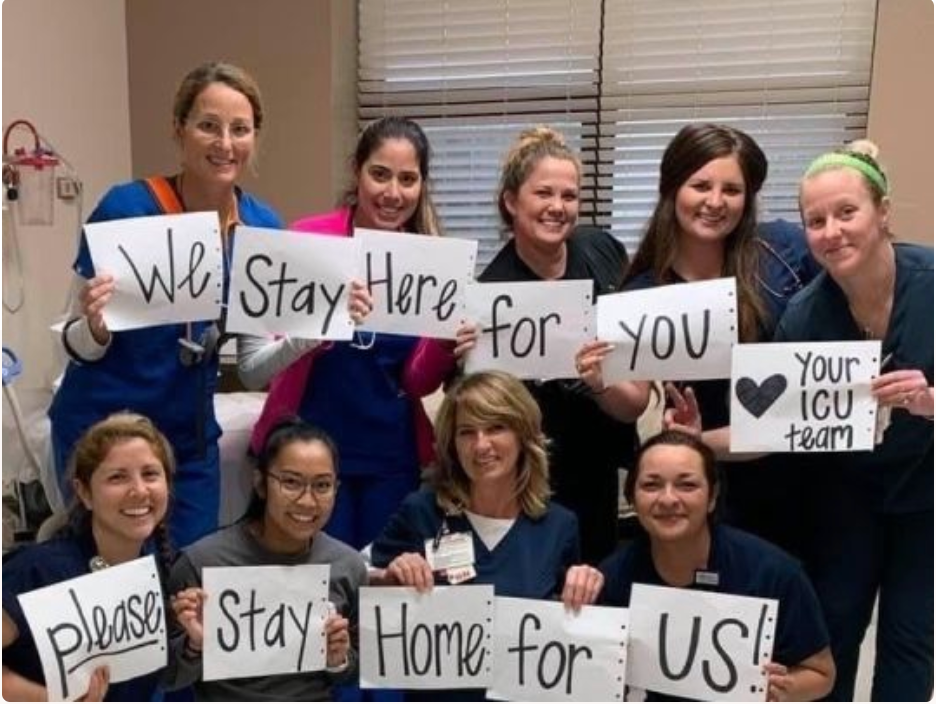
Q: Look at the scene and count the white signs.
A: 11